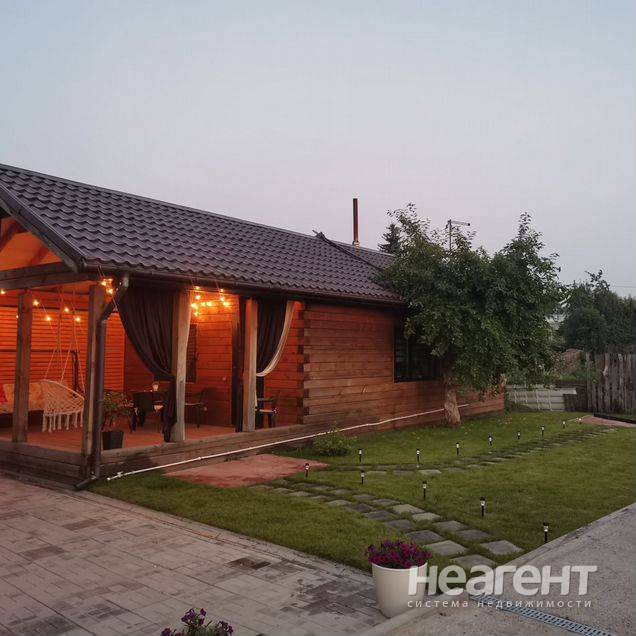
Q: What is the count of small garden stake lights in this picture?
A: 13